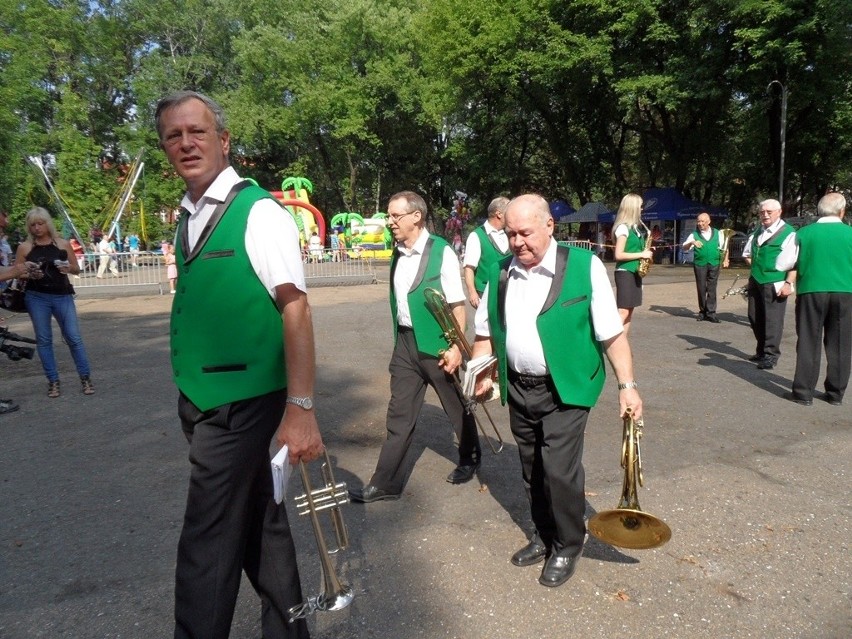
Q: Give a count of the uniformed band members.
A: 8